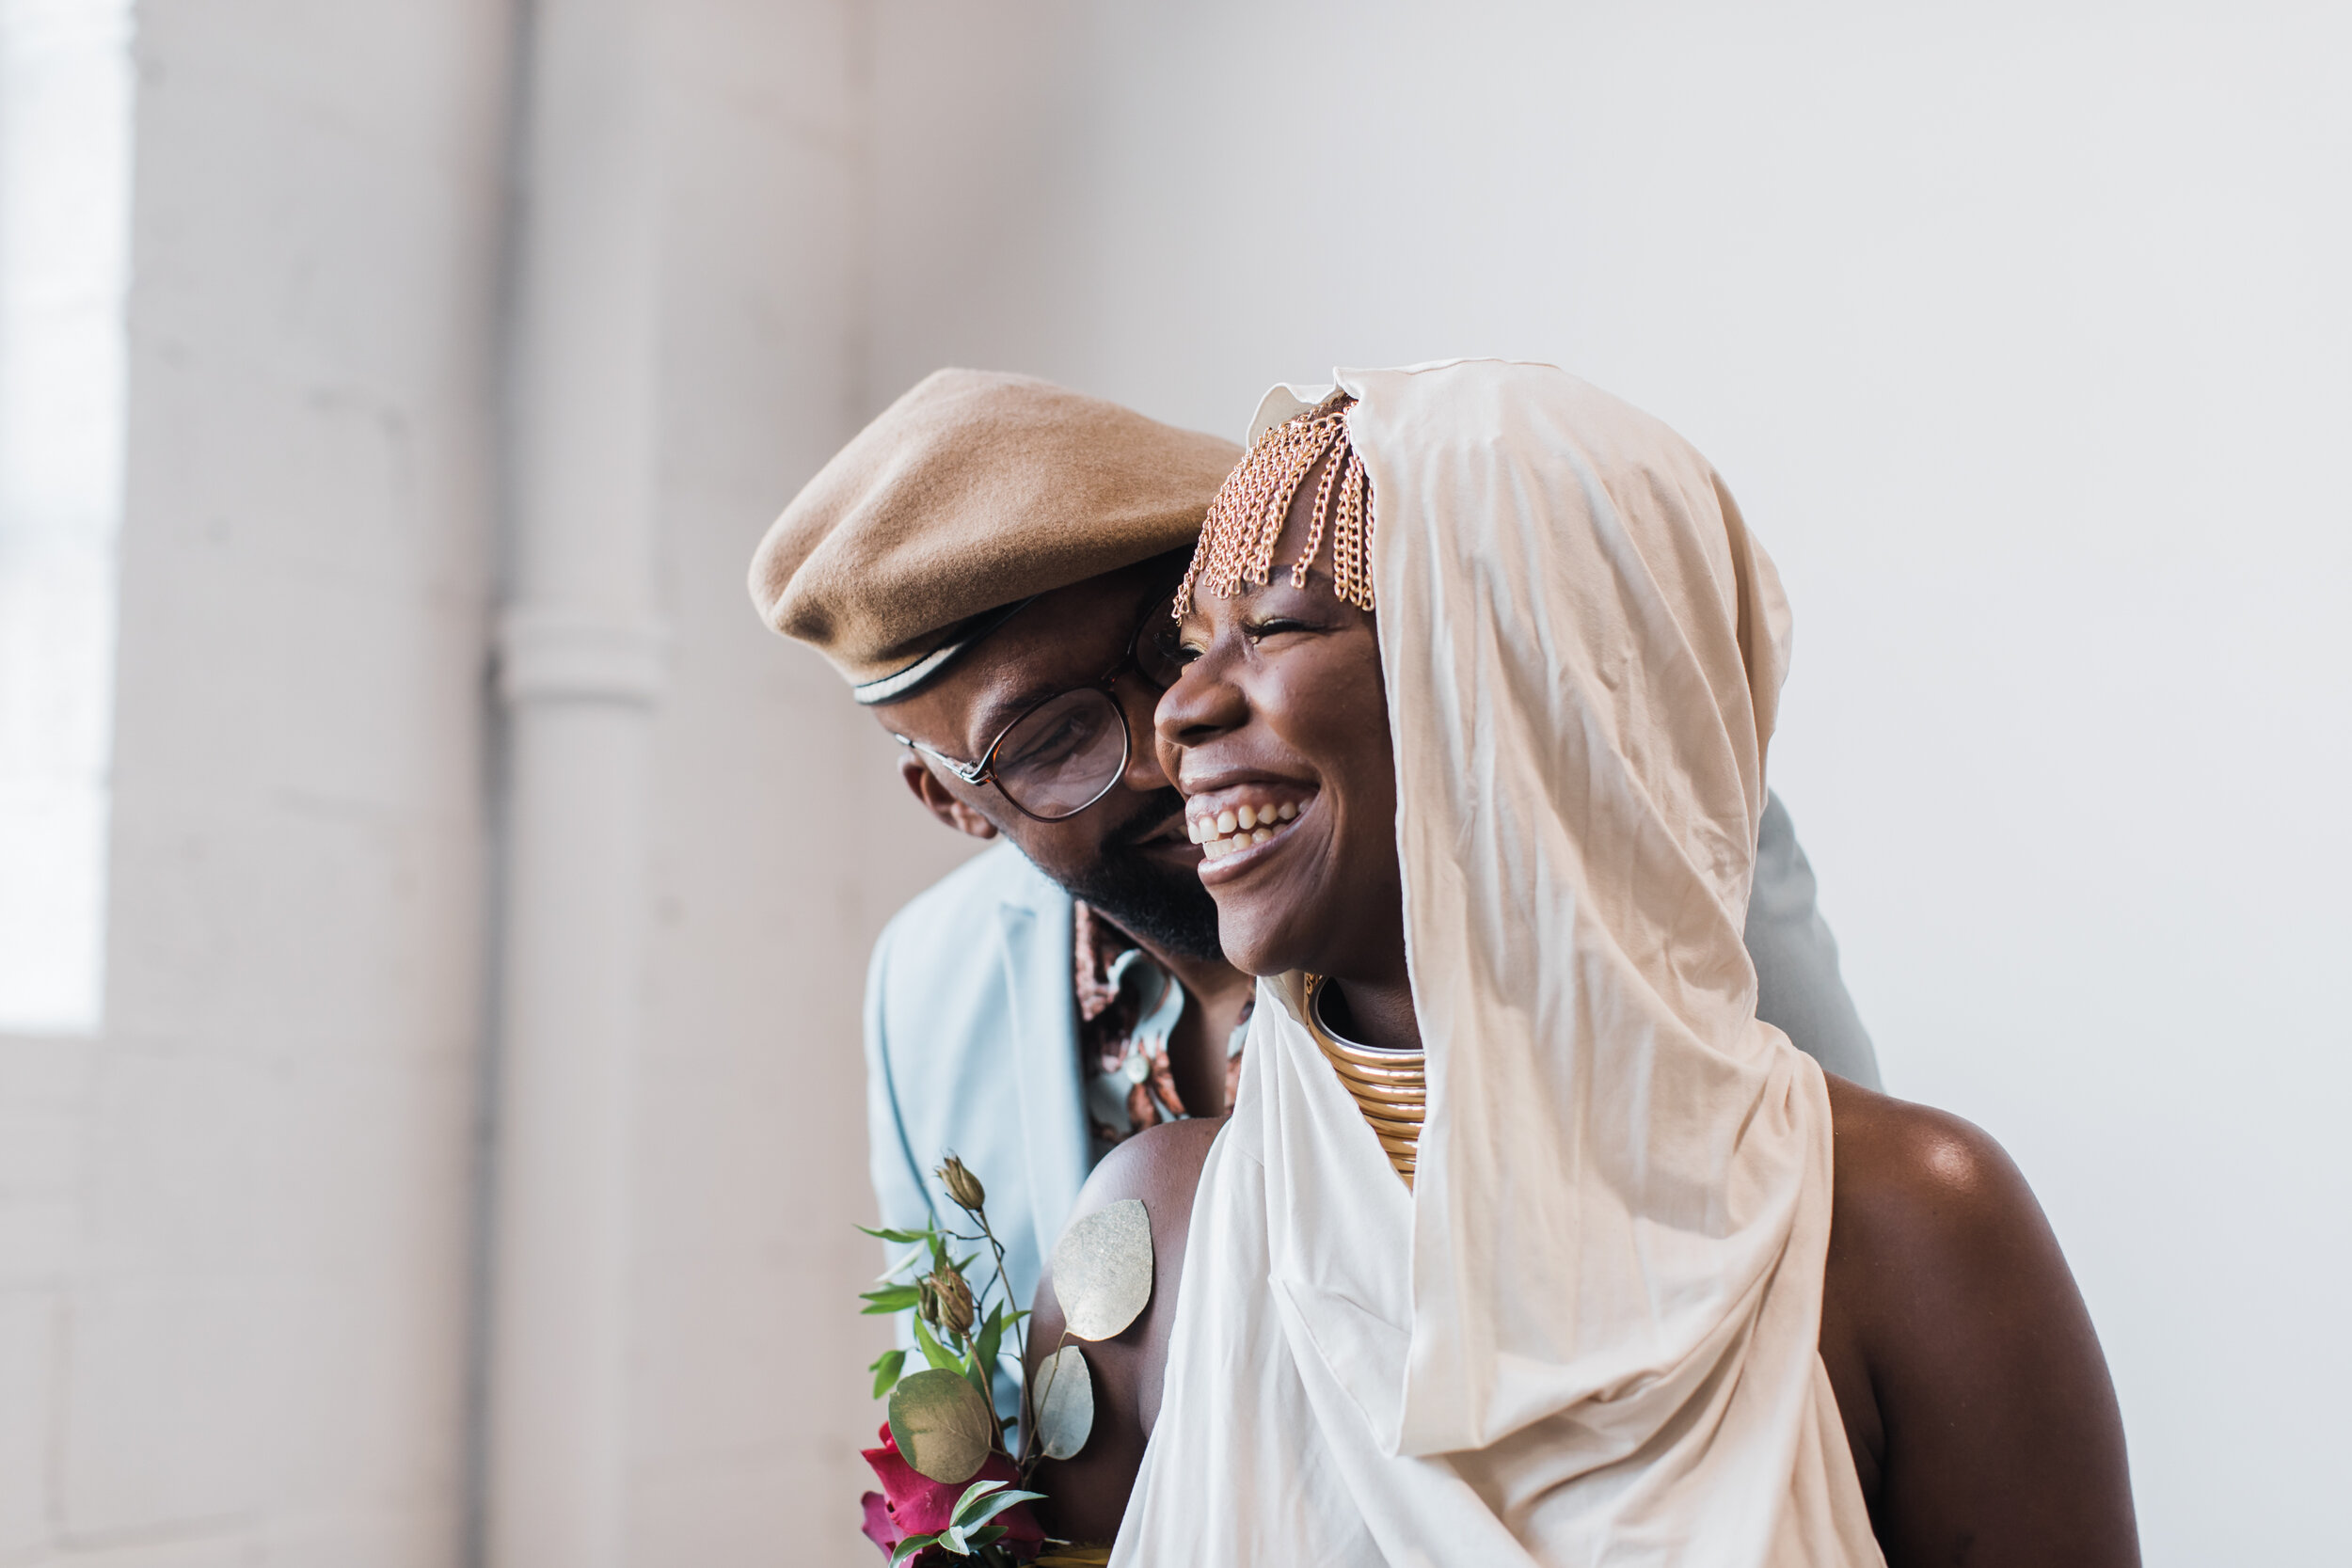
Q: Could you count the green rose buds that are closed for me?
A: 3